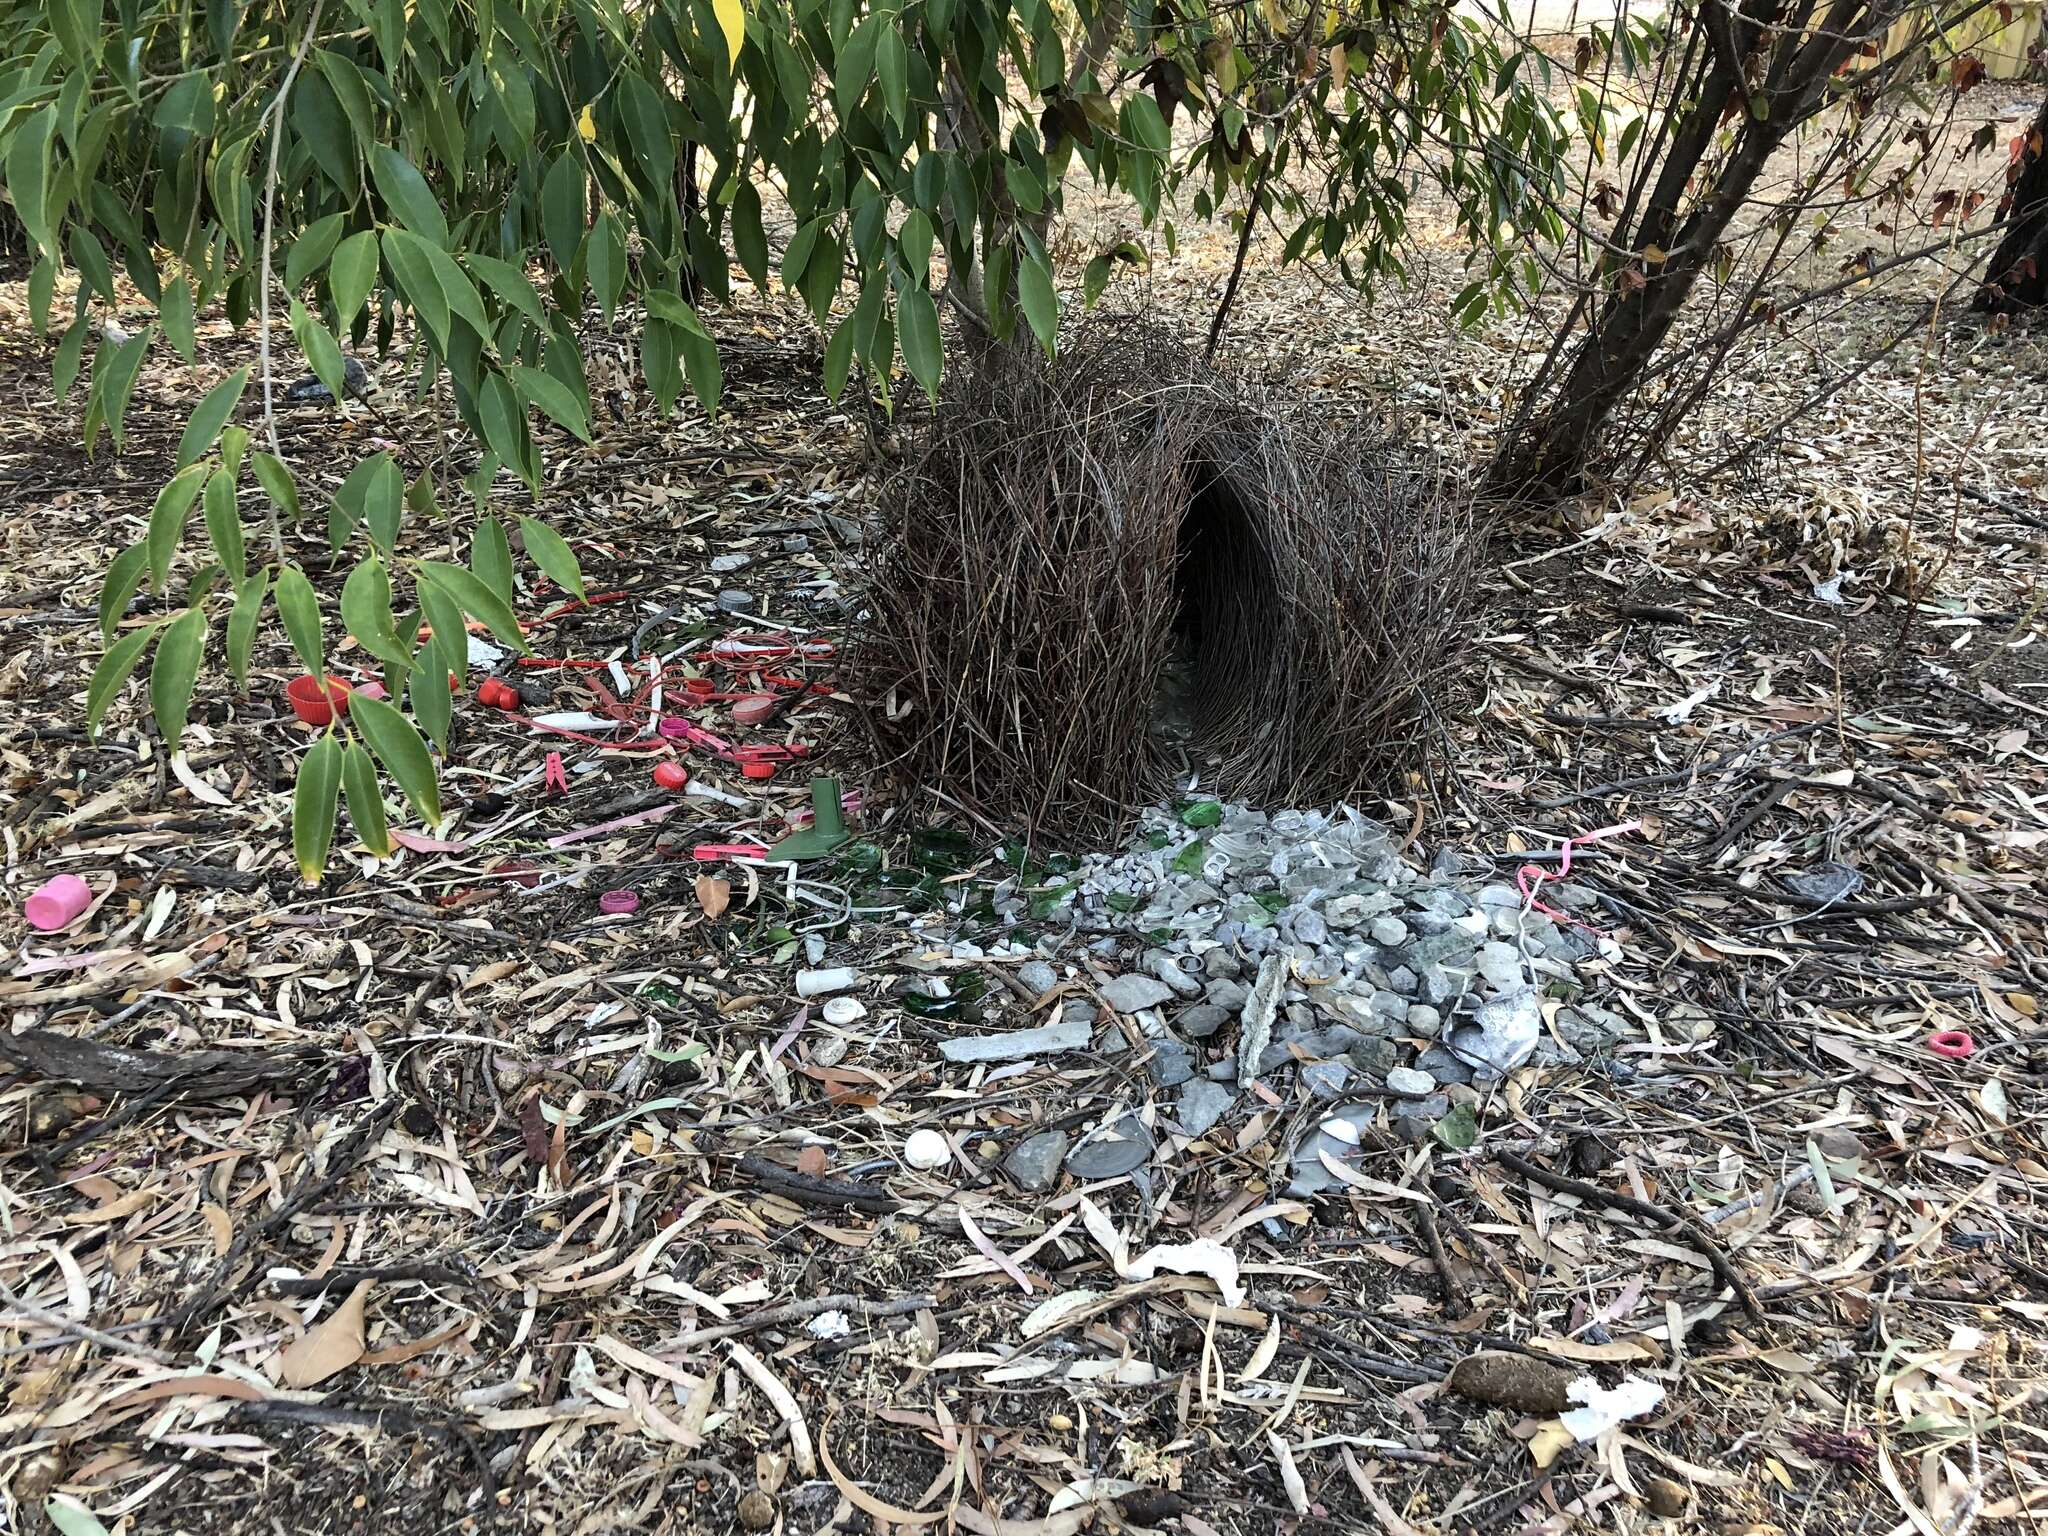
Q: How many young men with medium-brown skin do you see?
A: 0